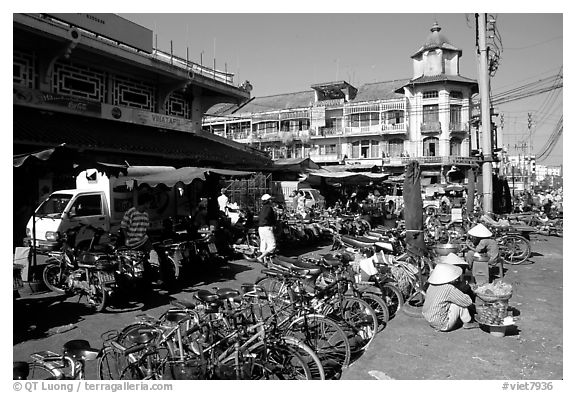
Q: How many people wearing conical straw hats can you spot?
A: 3